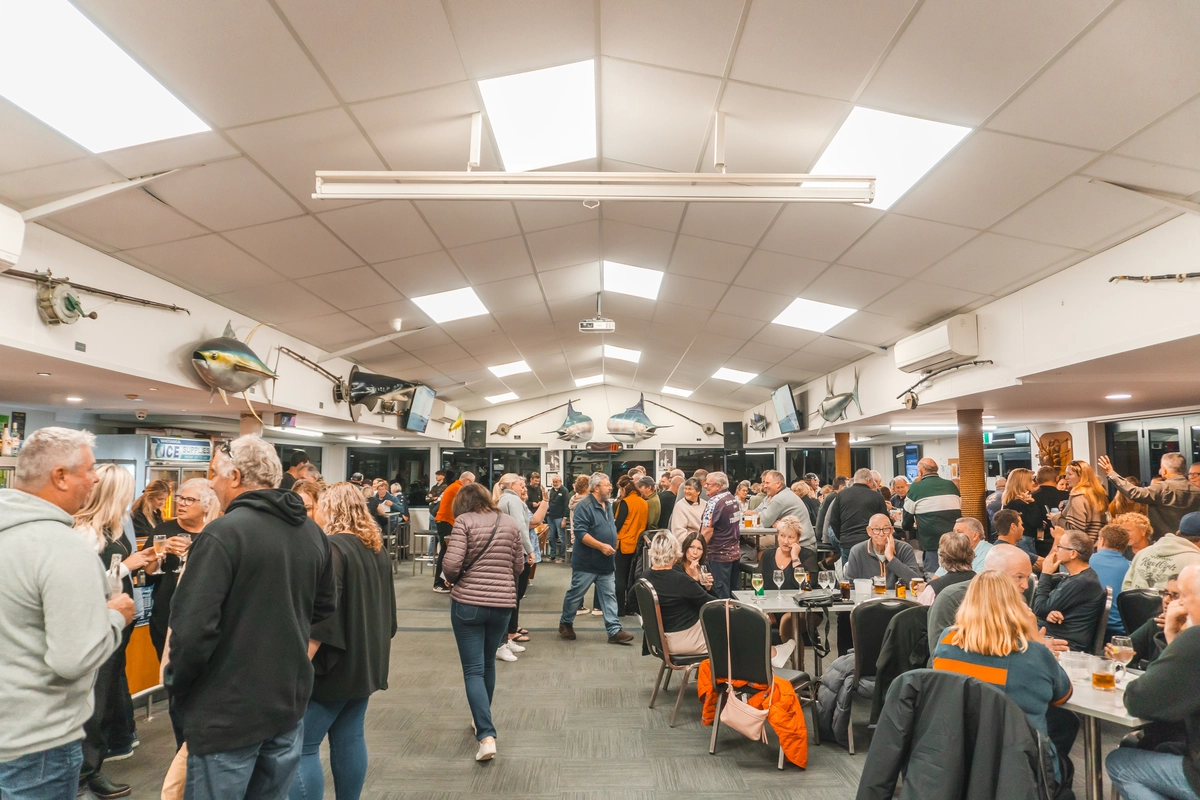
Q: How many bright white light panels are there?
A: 12